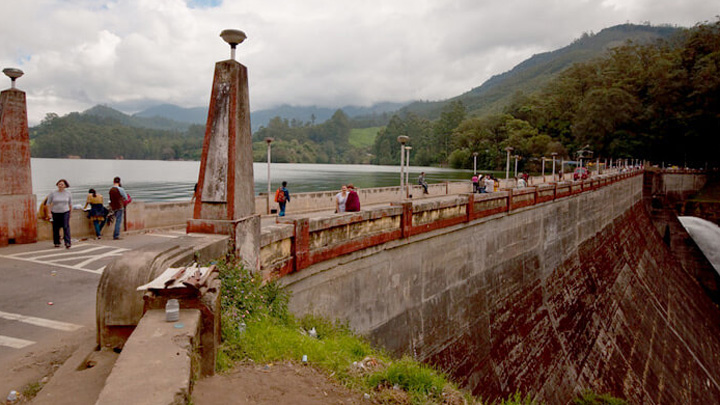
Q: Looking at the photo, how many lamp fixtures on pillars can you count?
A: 2